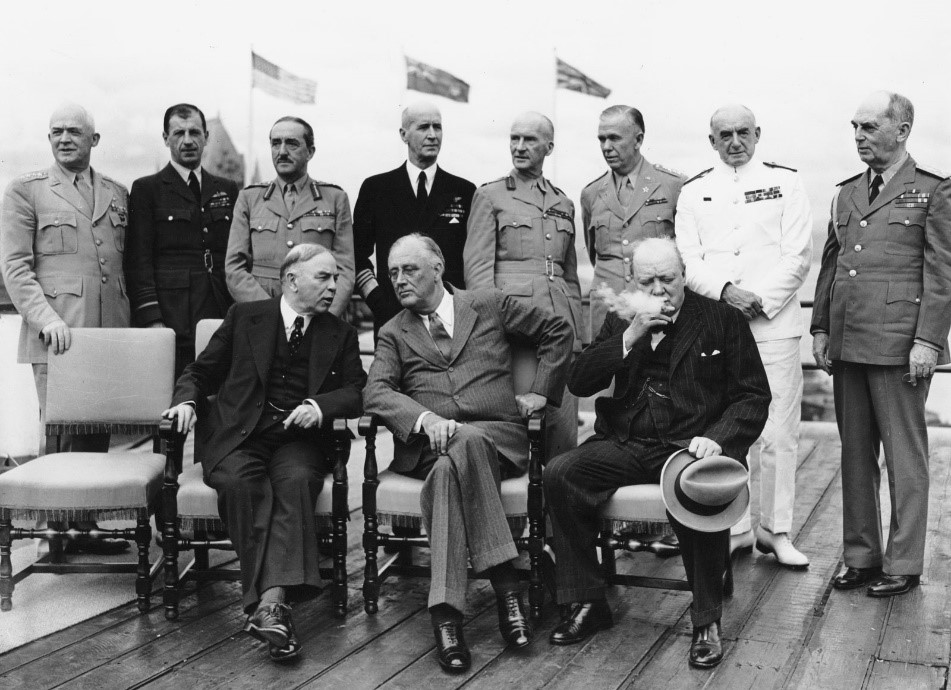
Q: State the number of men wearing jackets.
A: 11